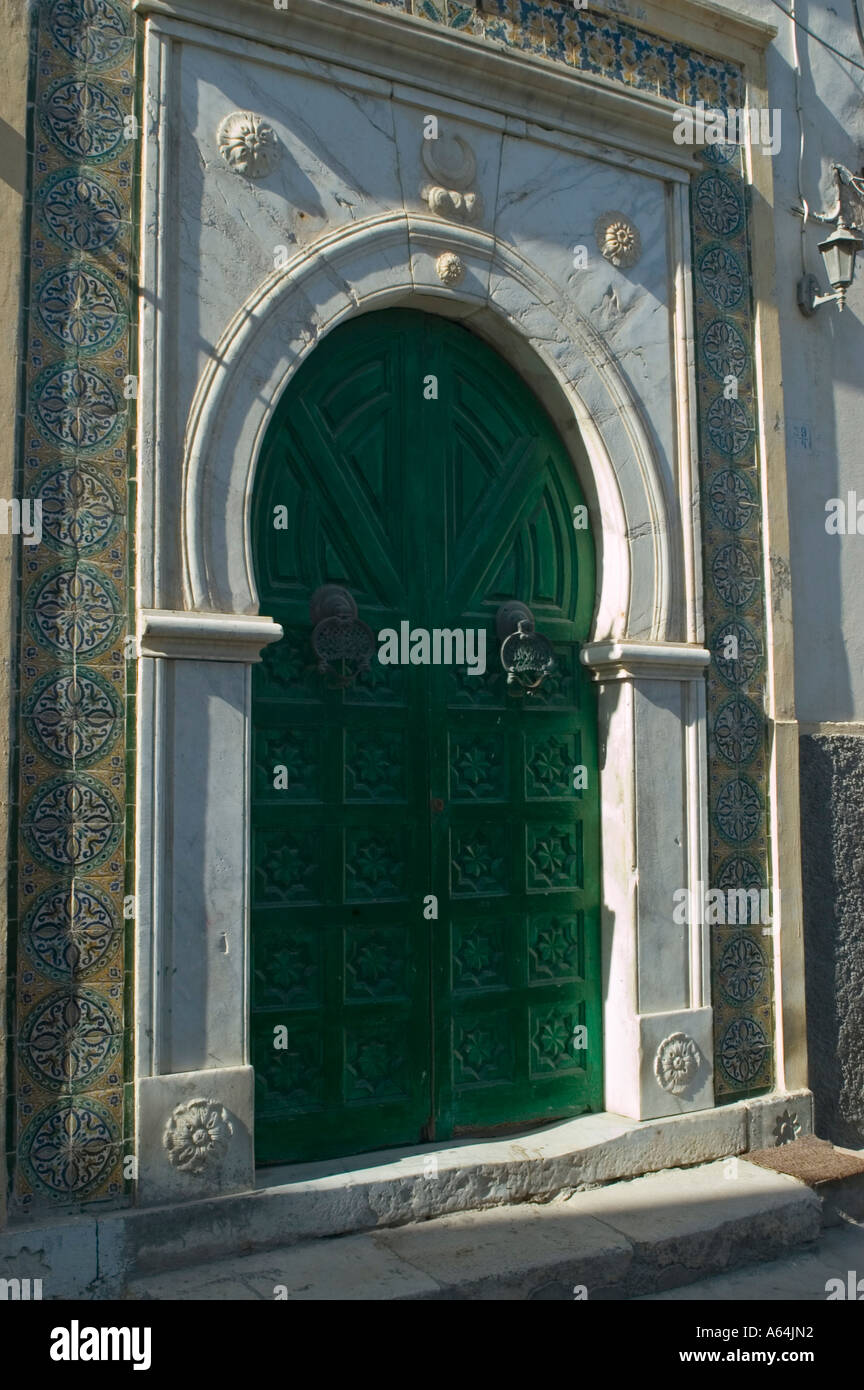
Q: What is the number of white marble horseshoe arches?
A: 1